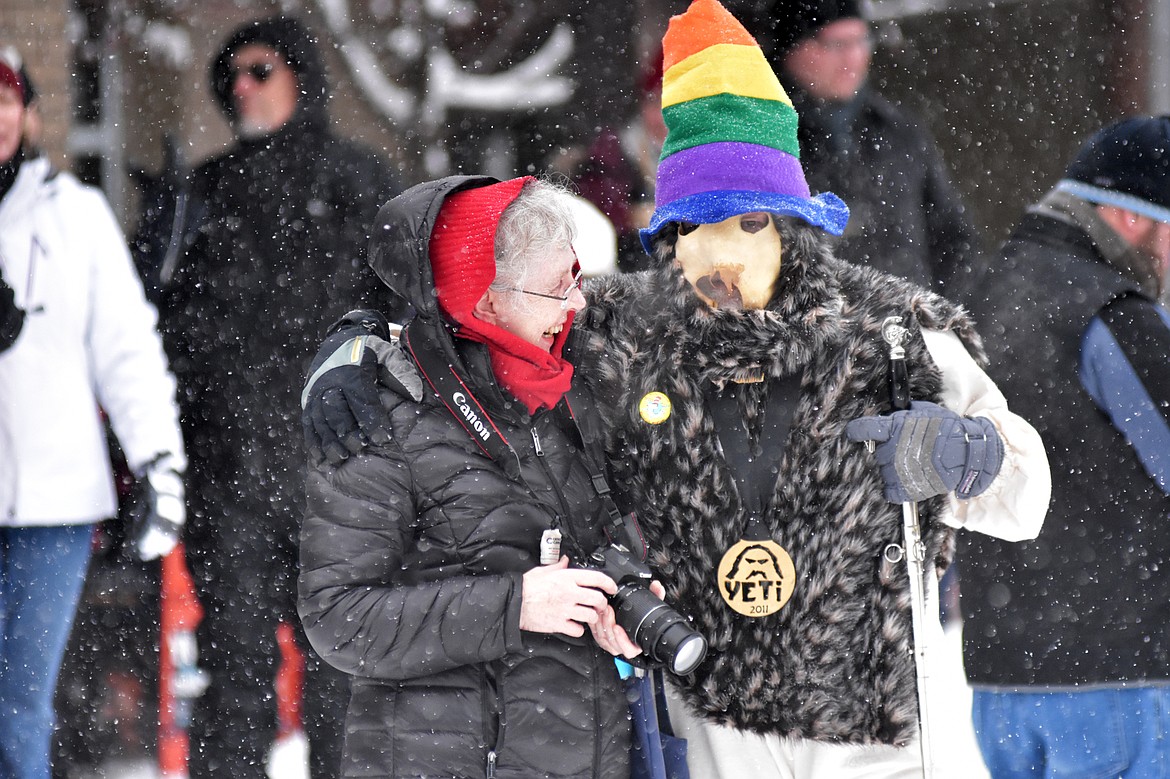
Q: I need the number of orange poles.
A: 2